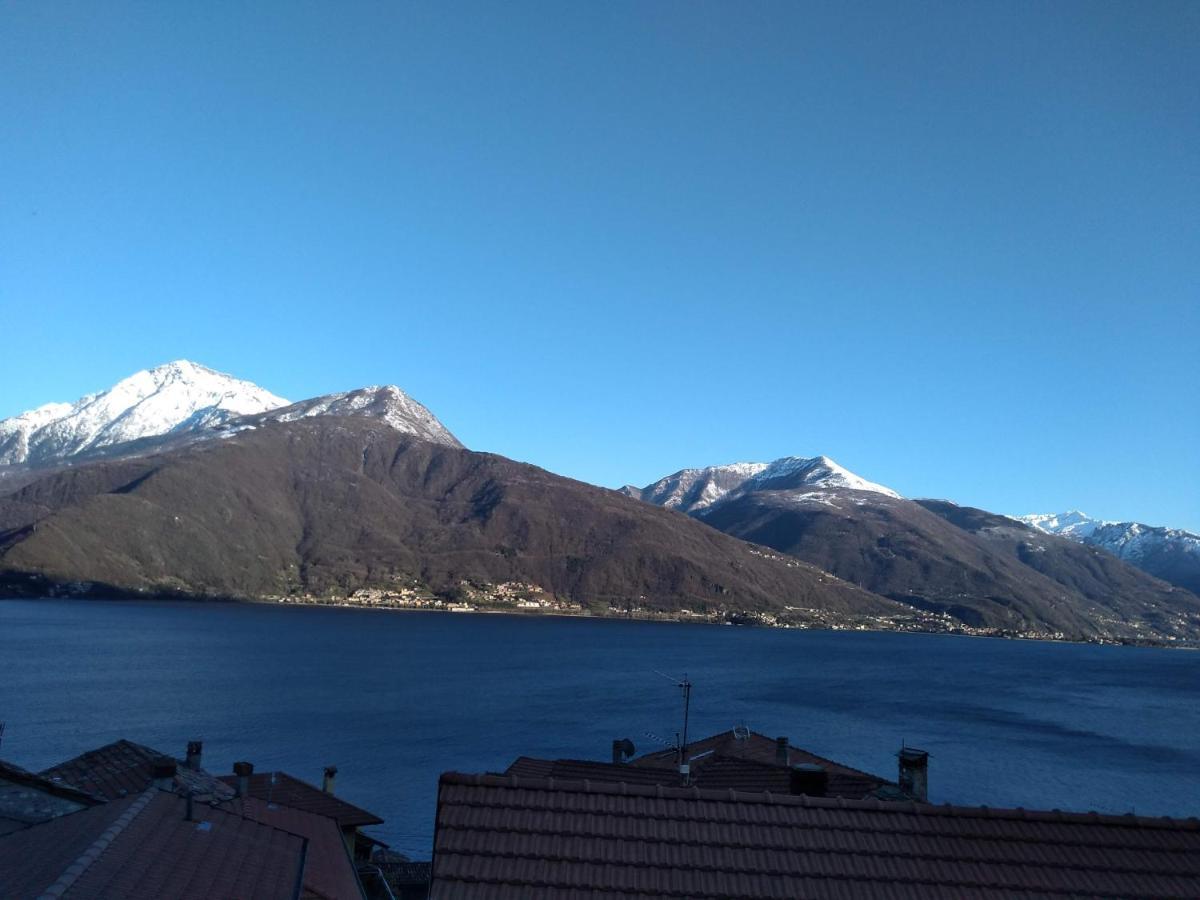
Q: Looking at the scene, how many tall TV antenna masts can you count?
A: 1